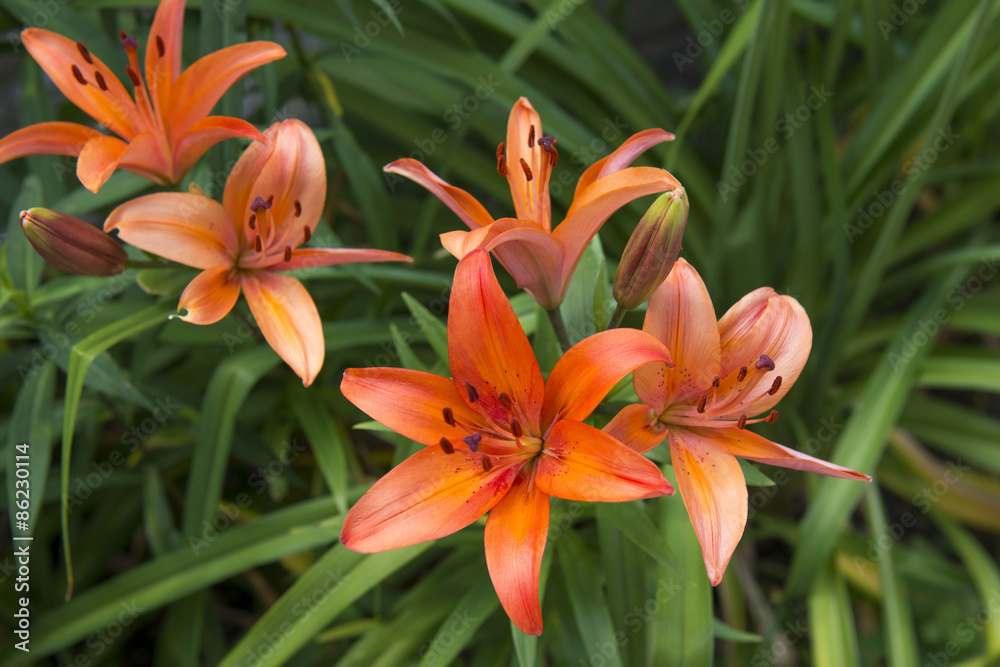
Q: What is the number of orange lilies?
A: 5